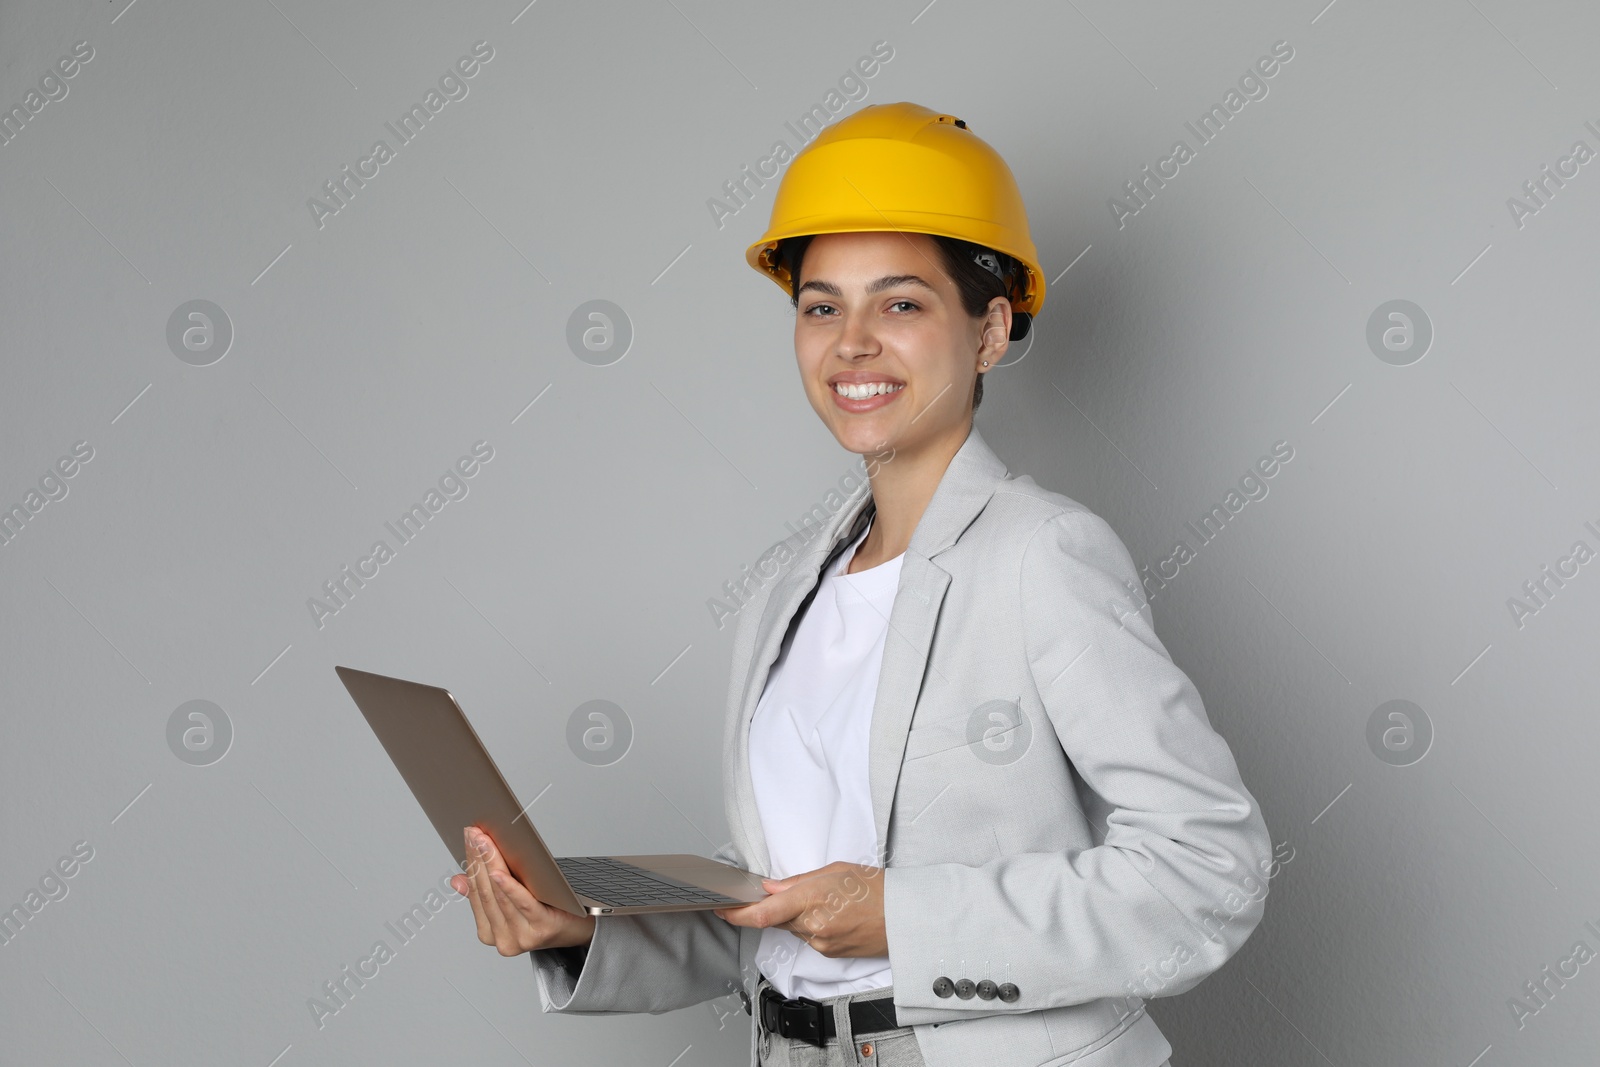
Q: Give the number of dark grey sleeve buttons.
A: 4